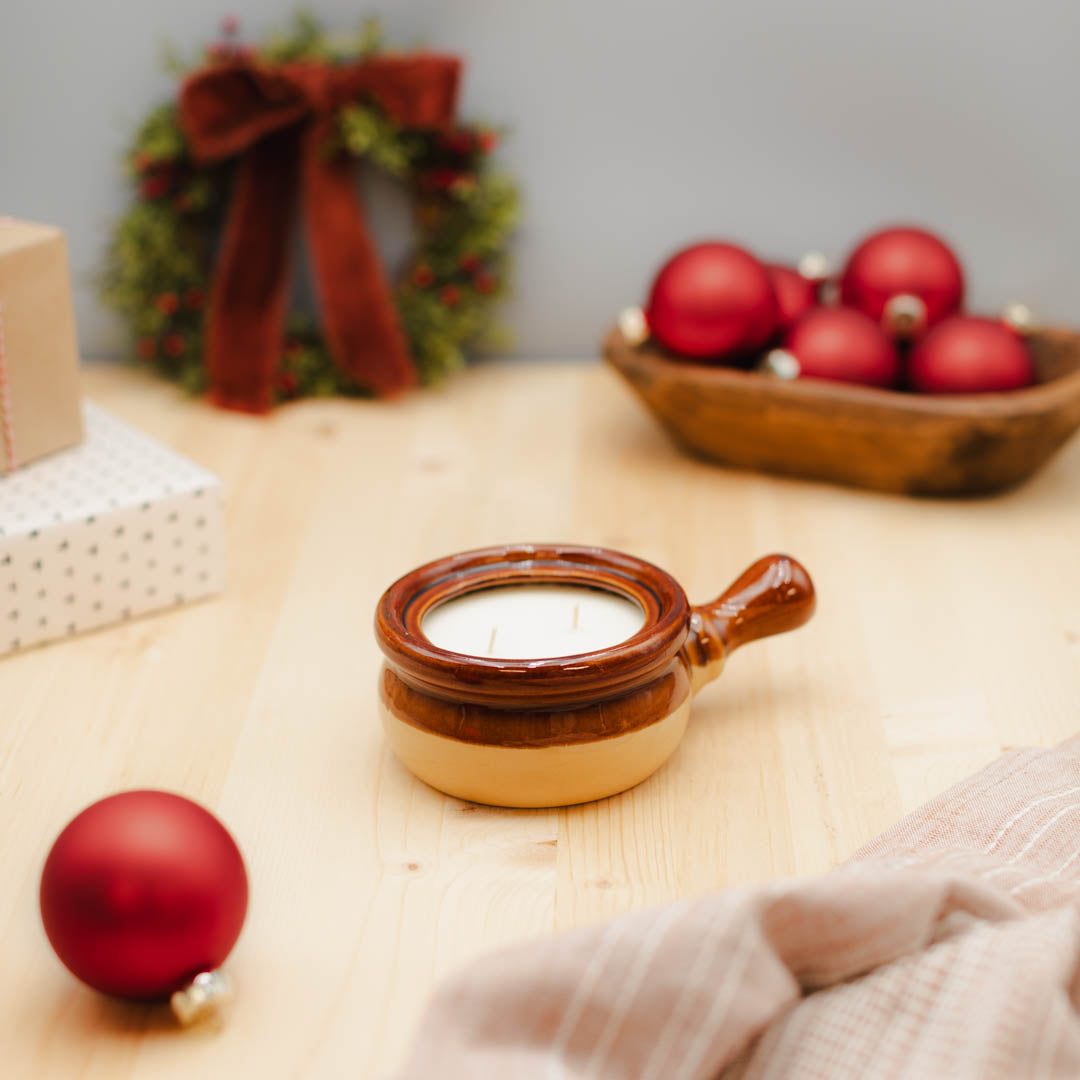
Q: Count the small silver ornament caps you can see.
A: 6